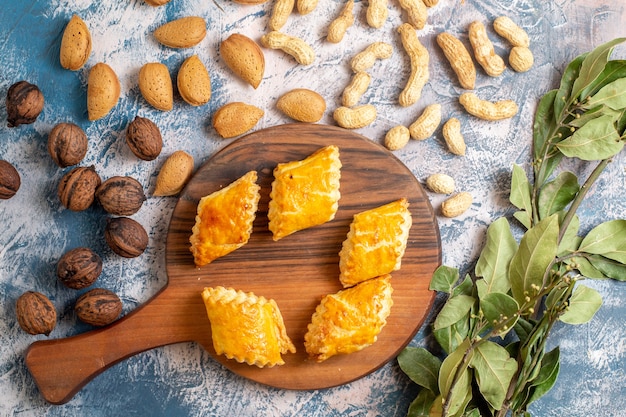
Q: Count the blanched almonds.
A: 0